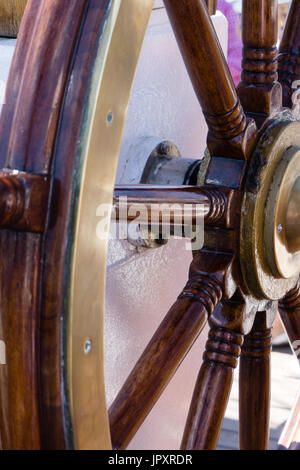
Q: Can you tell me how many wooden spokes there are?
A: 8